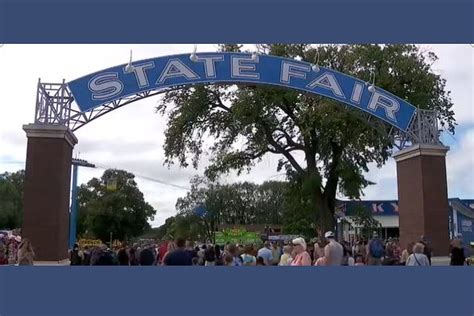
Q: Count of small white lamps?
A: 5